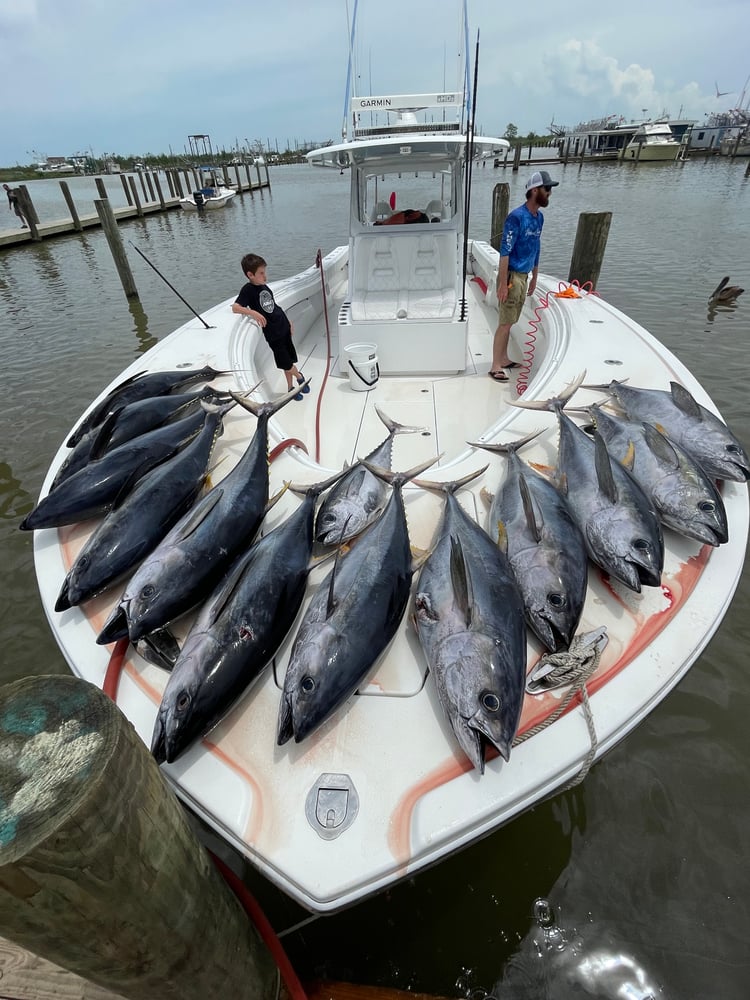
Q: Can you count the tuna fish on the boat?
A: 13